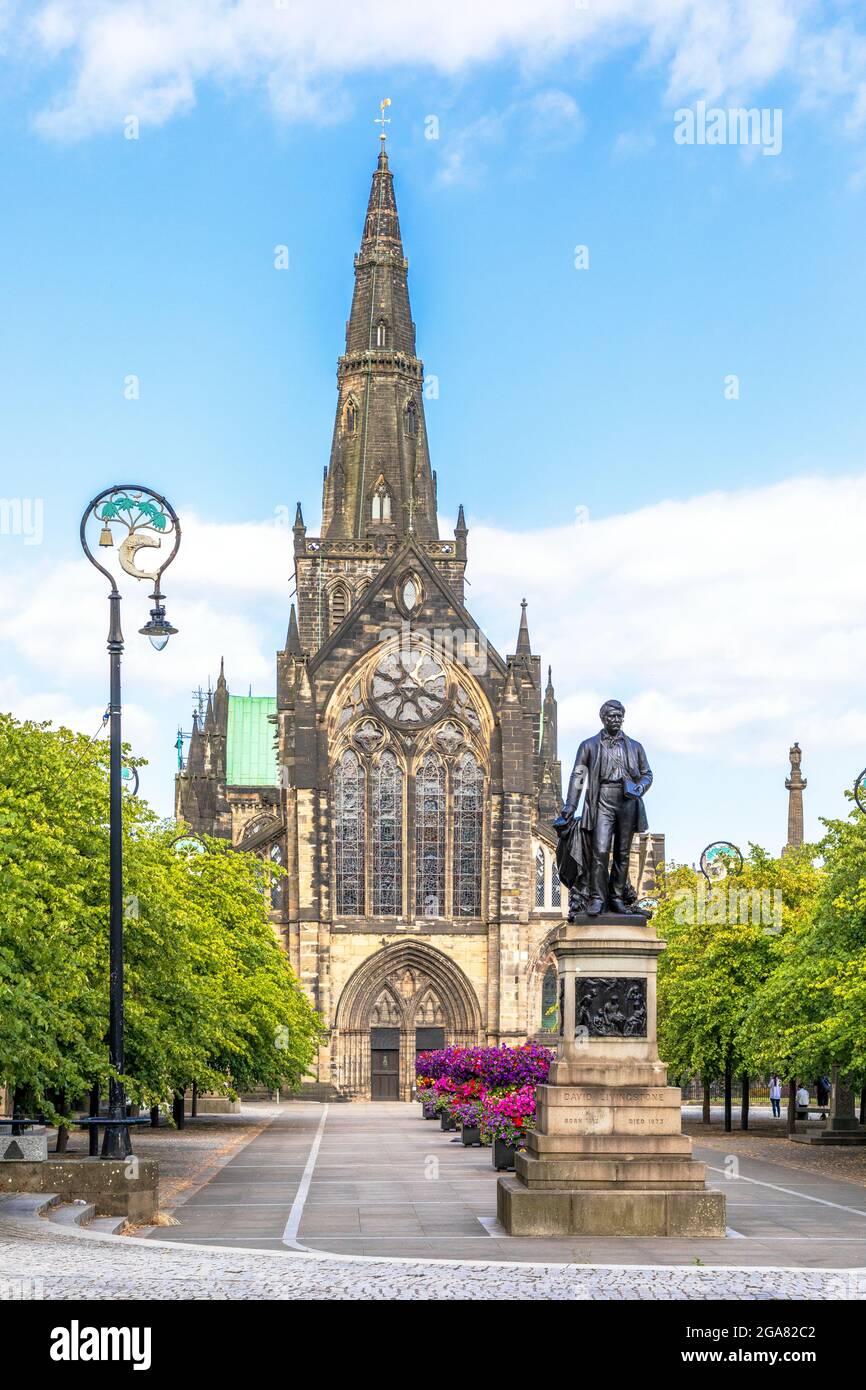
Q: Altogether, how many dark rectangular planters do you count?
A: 4